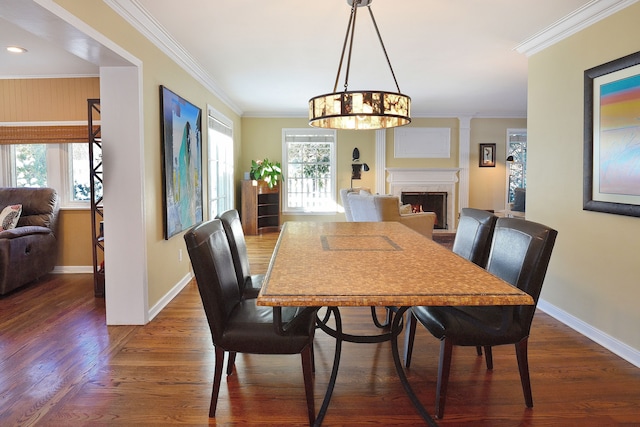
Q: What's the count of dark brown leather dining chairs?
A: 4